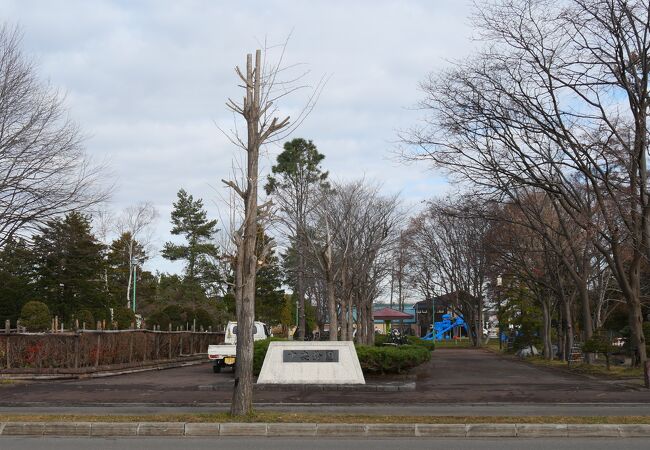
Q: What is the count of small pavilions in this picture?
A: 1